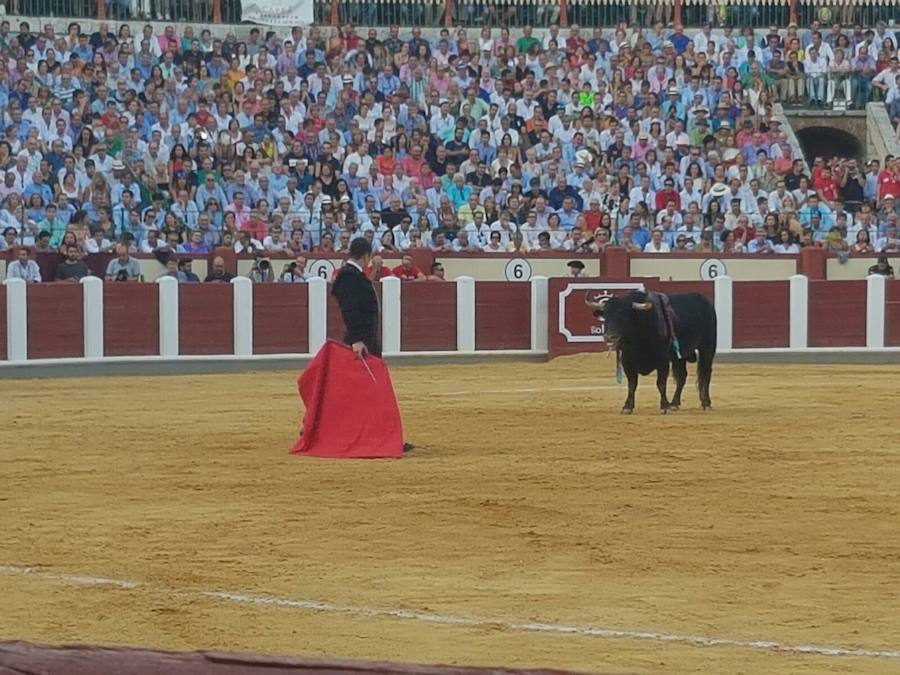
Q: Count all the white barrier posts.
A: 11